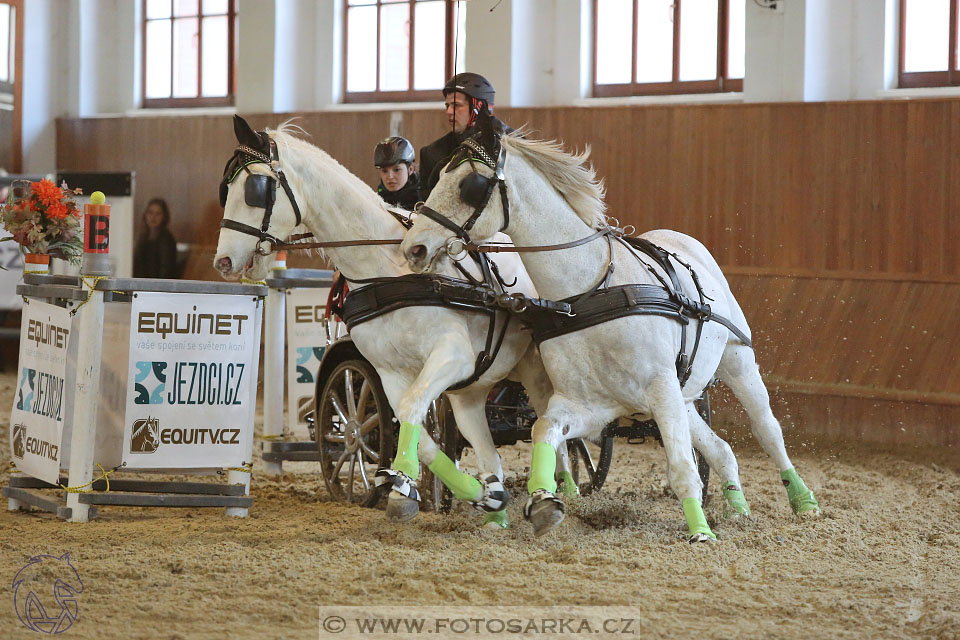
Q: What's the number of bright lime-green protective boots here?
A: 8